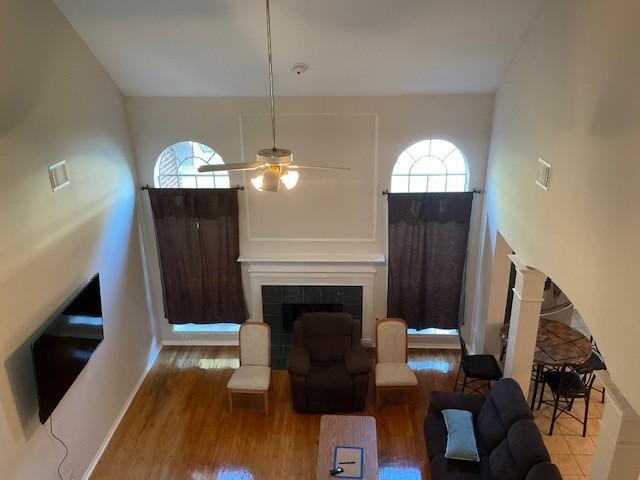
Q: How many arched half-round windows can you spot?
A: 2